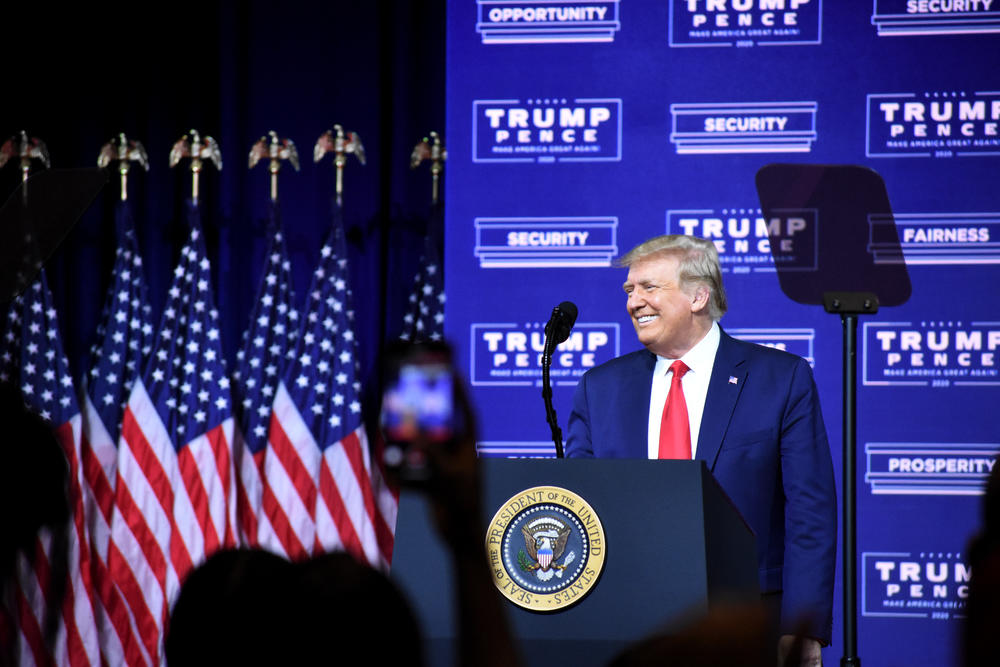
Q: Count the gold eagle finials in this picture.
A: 6